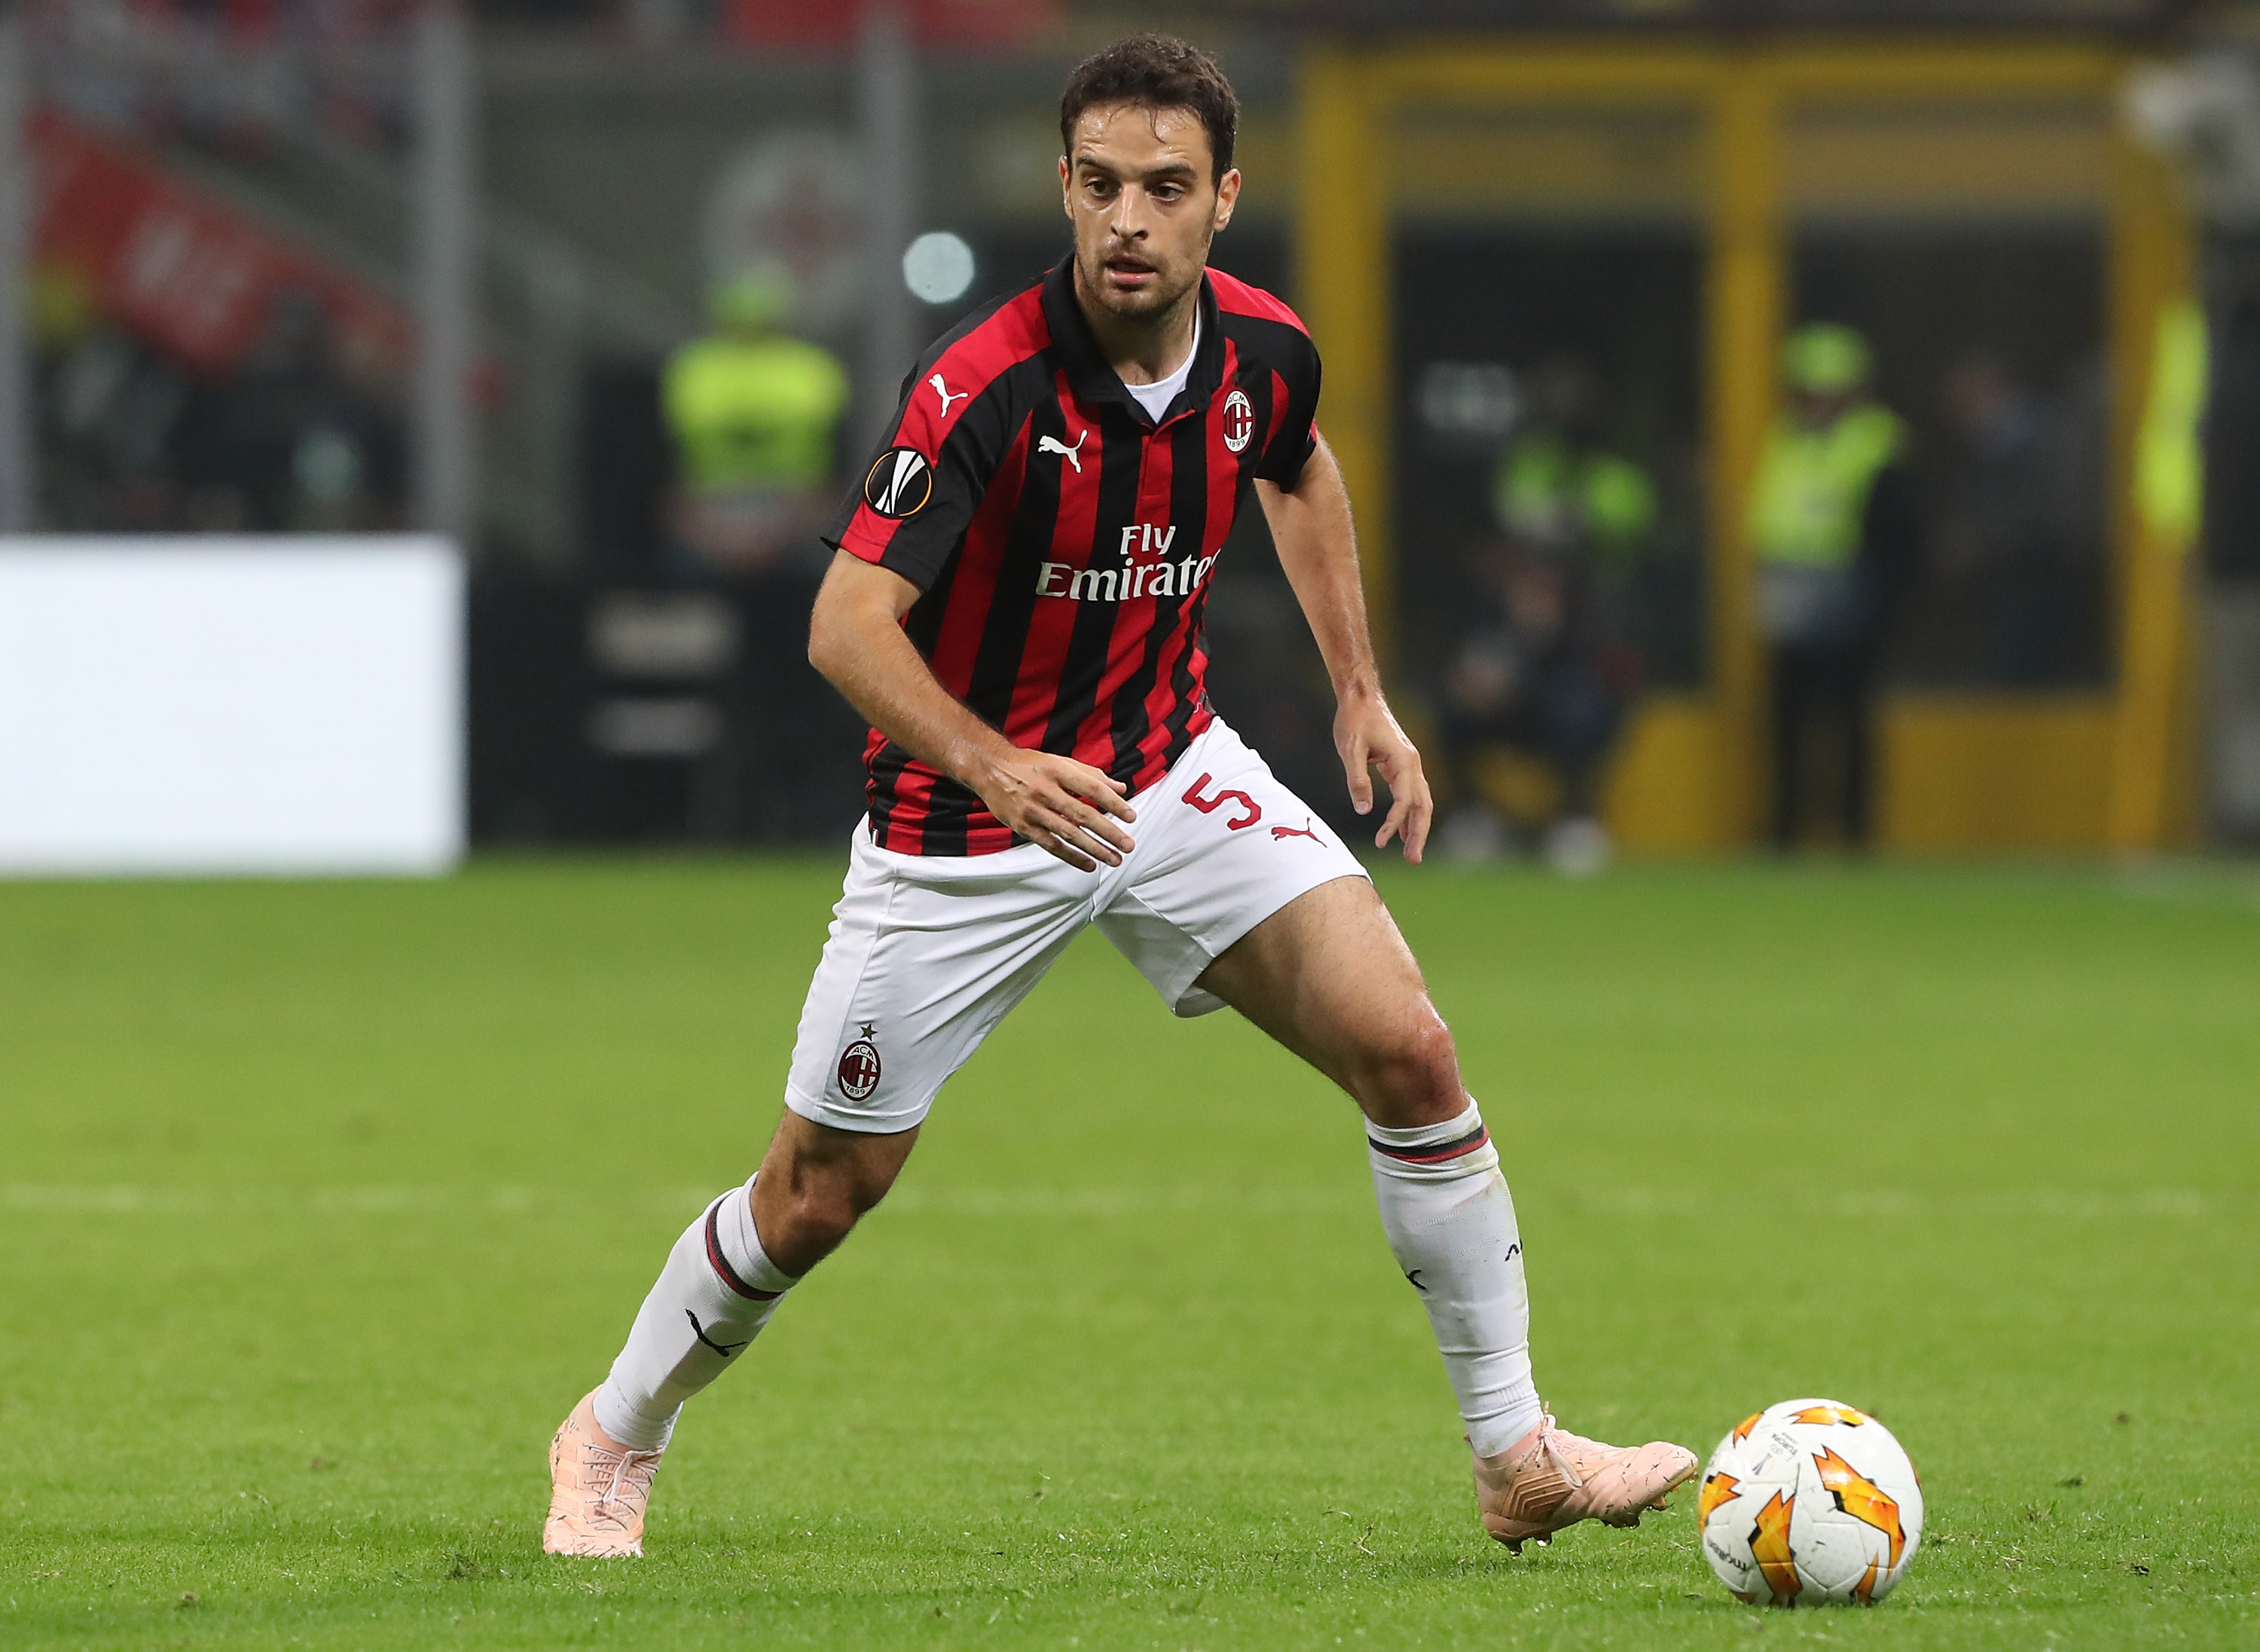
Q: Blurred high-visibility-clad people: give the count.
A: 3